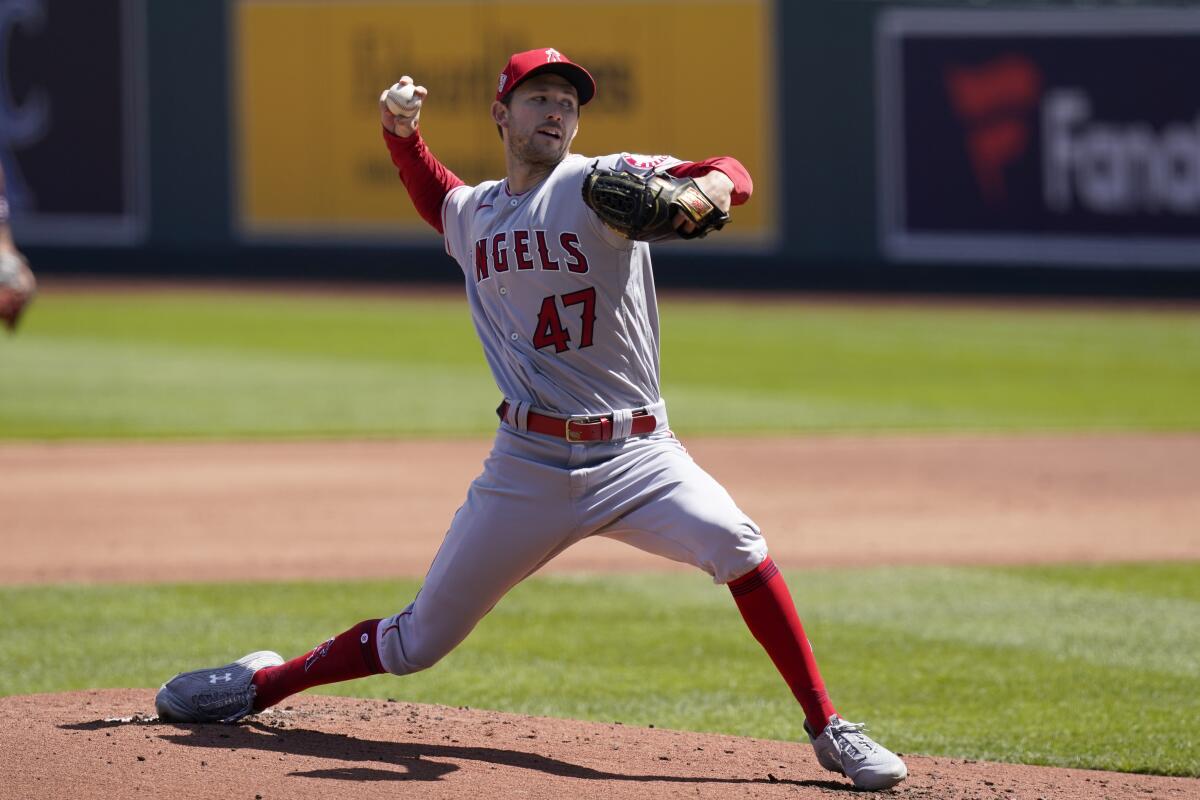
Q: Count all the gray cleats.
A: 2